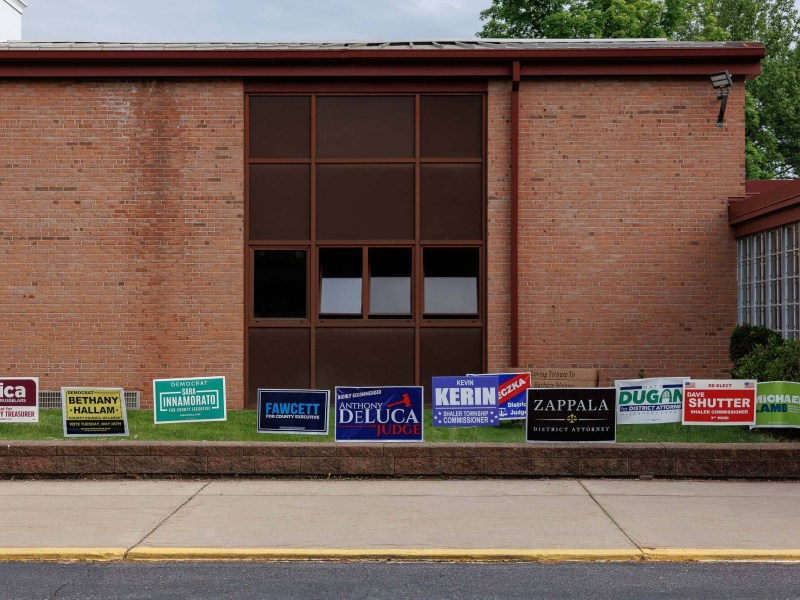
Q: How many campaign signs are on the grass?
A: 11